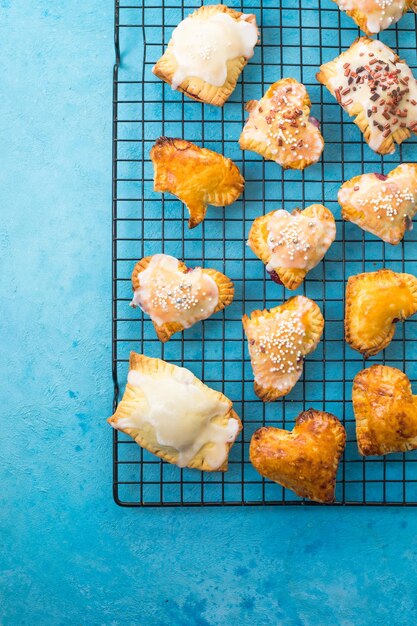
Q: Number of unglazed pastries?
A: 4